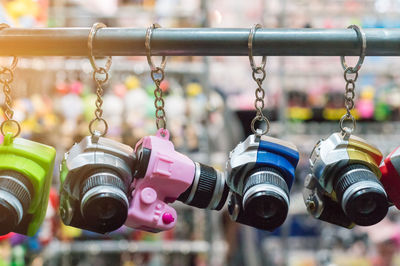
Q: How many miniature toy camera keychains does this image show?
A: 6